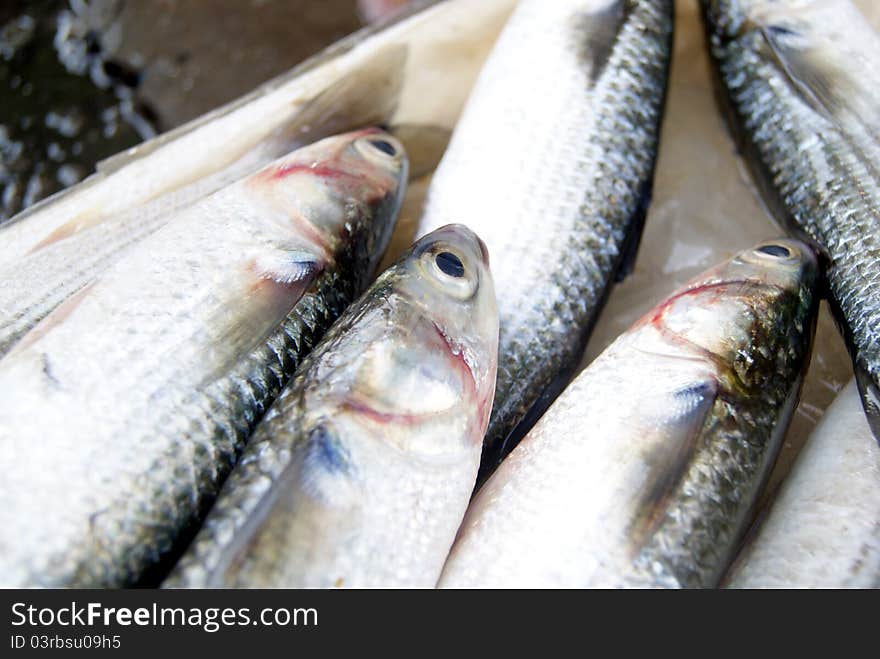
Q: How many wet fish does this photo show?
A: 7